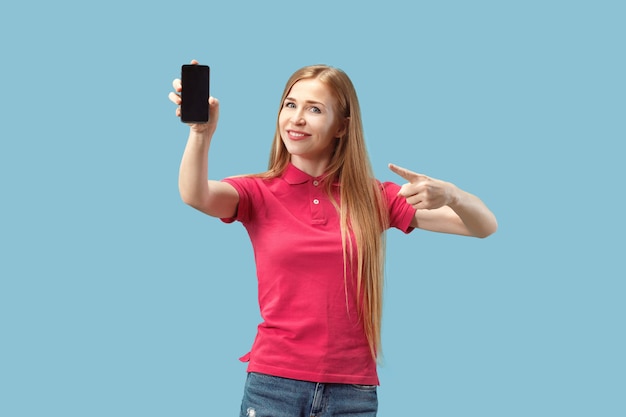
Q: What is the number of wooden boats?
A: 0